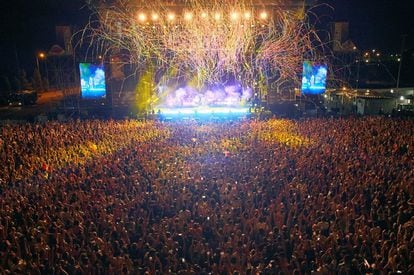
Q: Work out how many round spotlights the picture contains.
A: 9